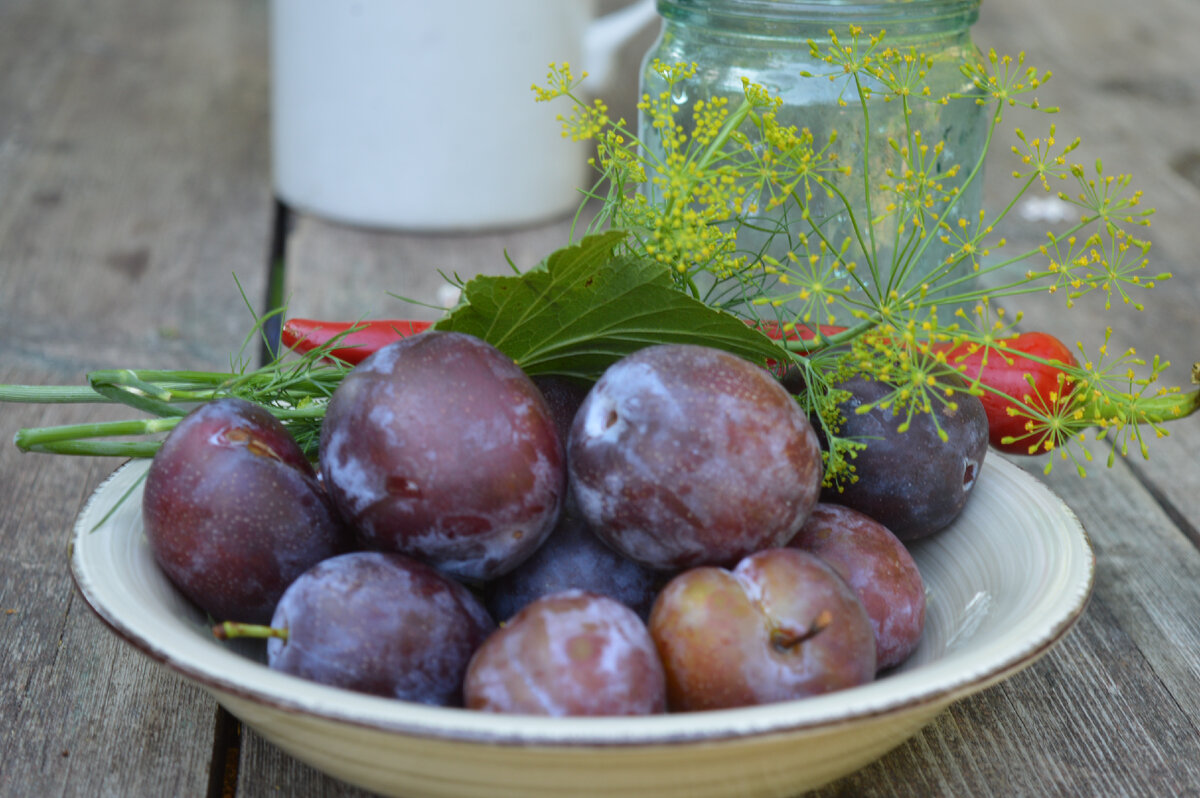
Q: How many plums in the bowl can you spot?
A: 10